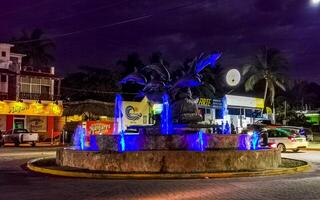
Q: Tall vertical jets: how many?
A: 3